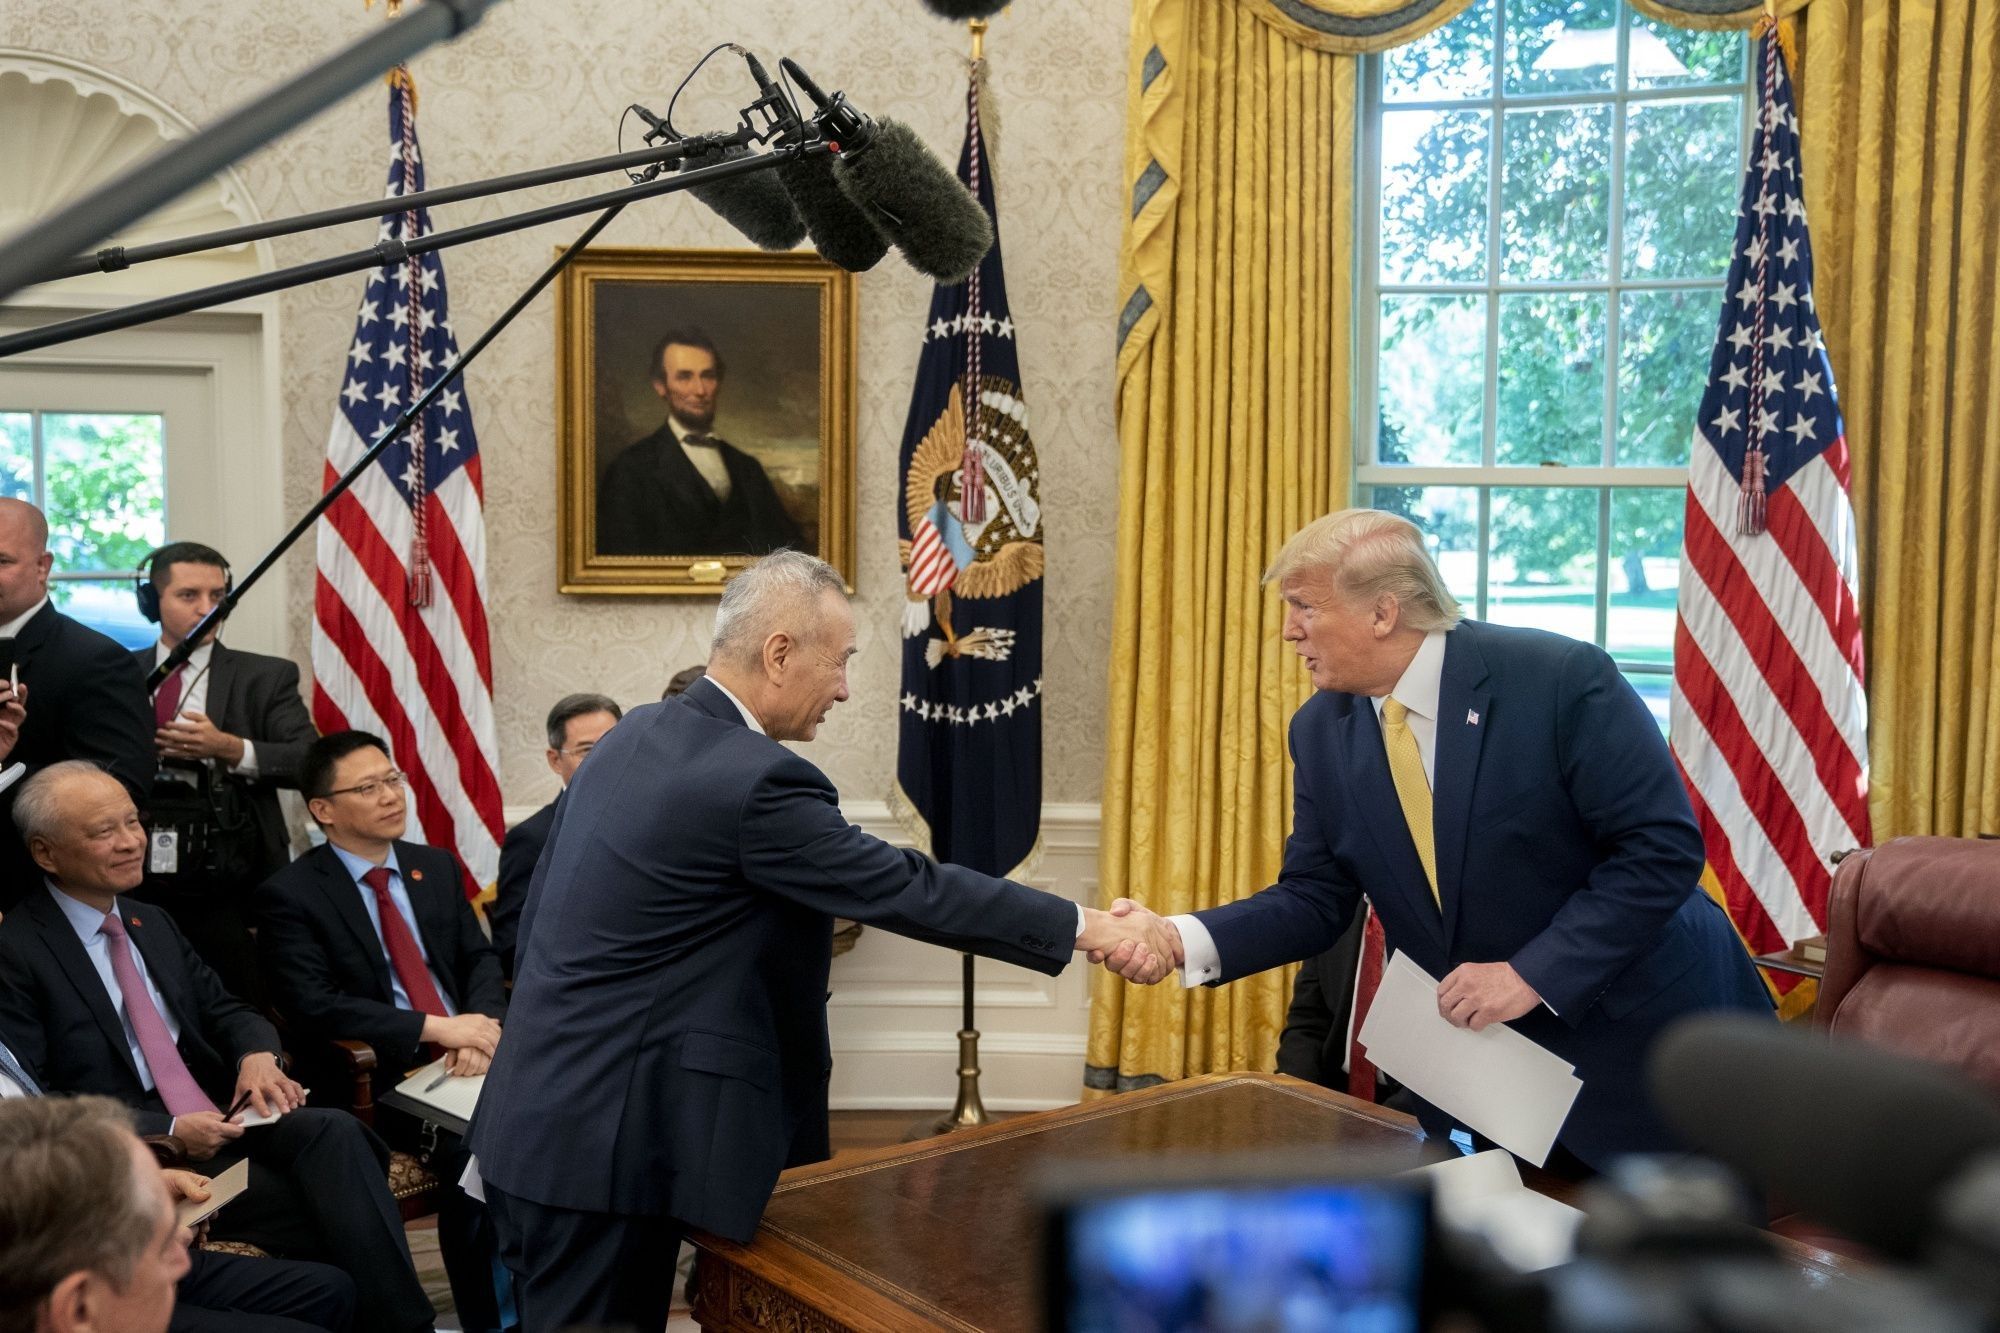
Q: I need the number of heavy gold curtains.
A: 2